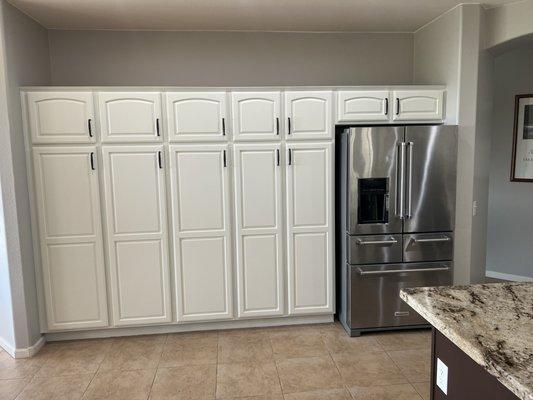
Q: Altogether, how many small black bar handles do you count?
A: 12